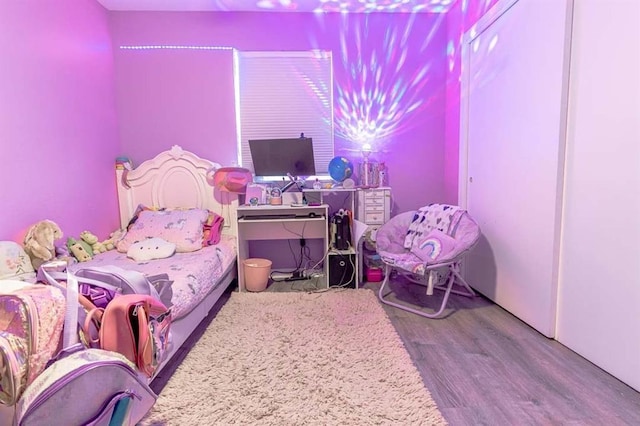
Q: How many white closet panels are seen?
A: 2